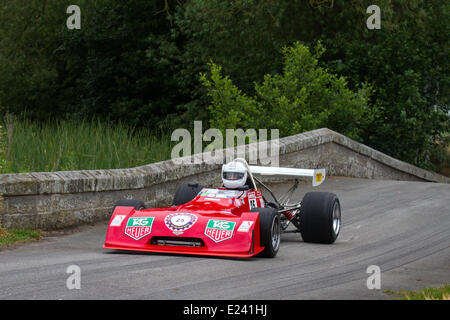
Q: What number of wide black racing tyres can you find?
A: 4